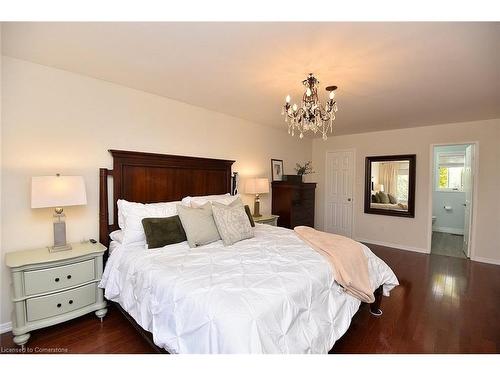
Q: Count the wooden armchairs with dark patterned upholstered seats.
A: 0